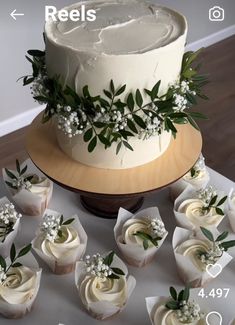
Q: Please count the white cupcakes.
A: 11